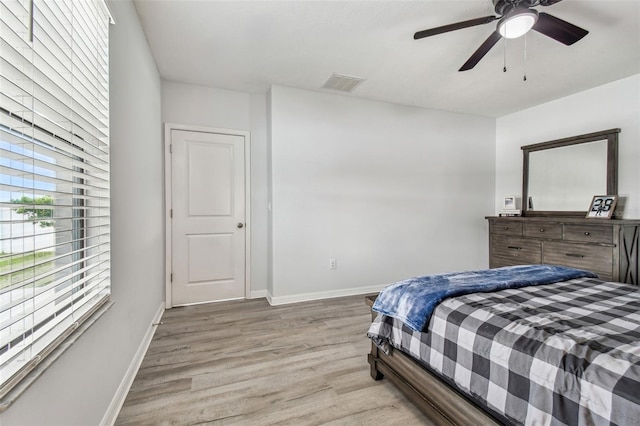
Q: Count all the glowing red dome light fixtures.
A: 0